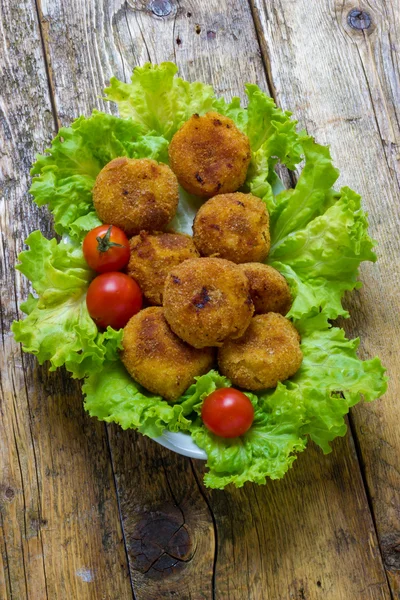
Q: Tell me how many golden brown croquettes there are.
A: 8